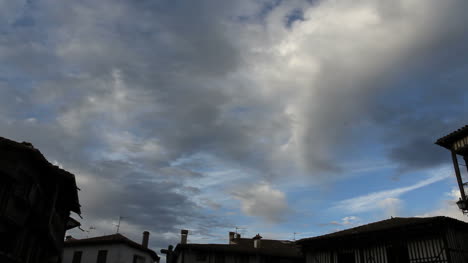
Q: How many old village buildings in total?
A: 5